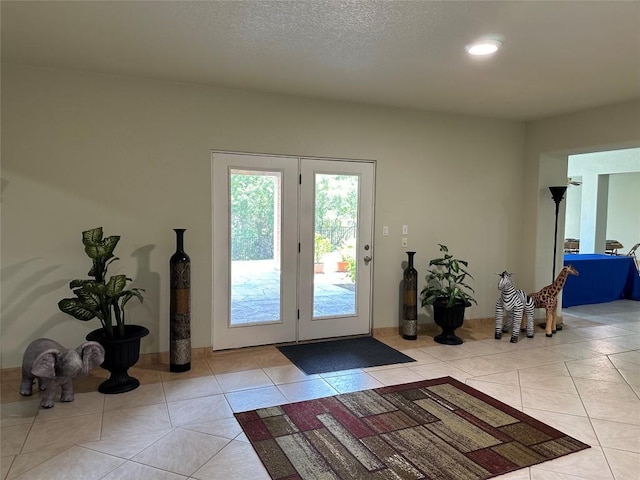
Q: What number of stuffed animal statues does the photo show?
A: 3